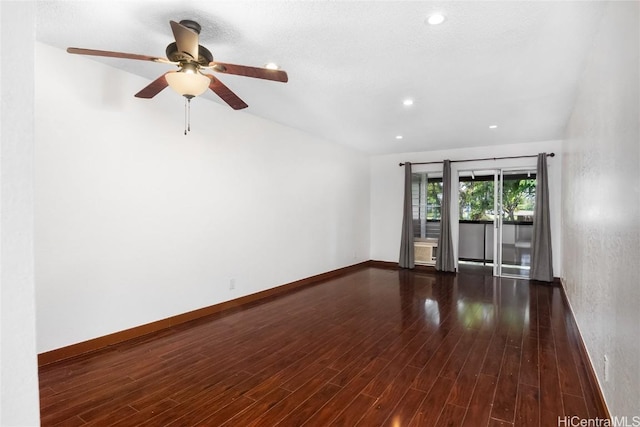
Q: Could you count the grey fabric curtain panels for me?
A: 3